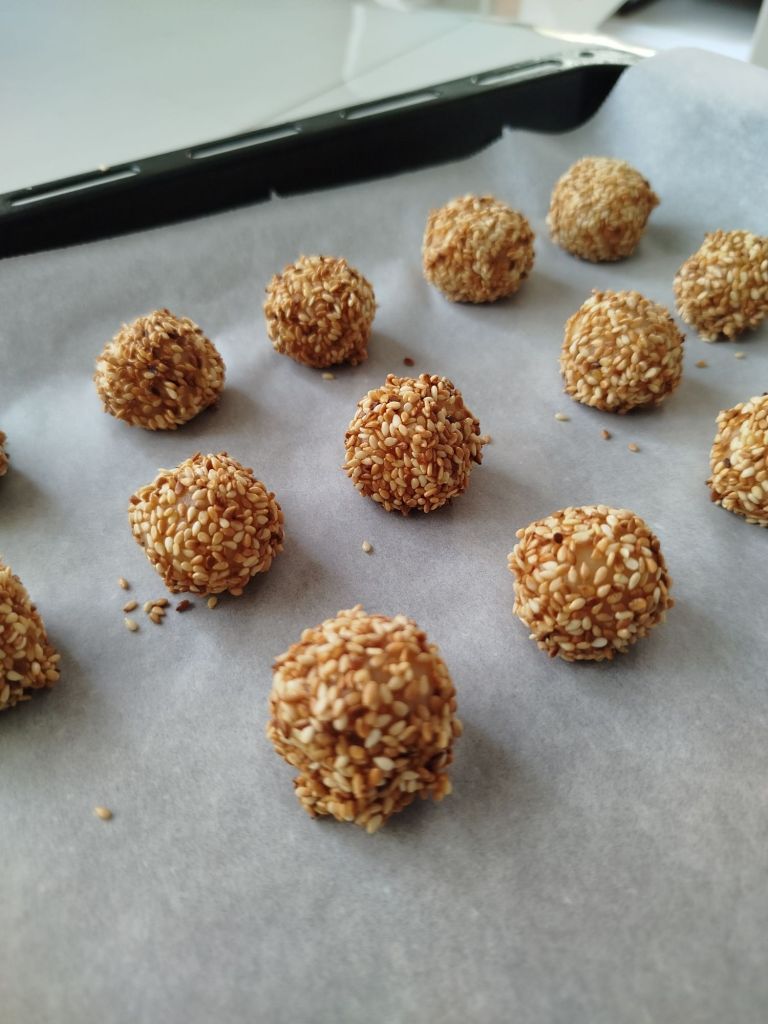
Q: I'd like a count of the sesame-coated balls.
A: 13